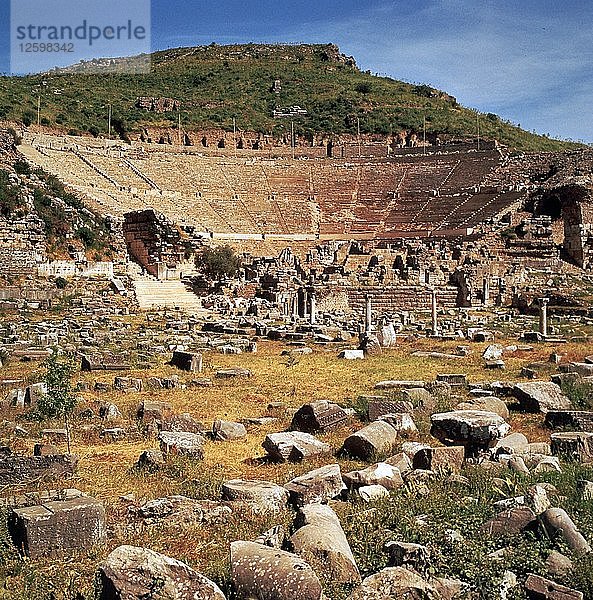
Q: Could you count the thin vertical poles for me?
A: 8